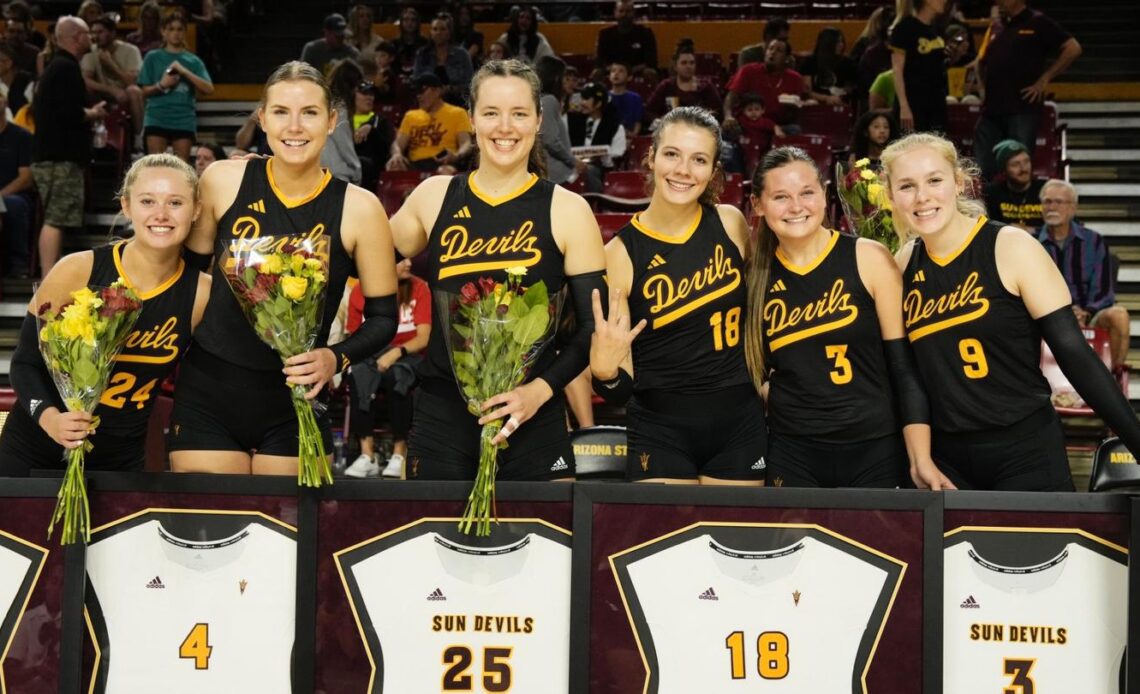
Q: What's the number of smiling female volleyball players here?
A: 6